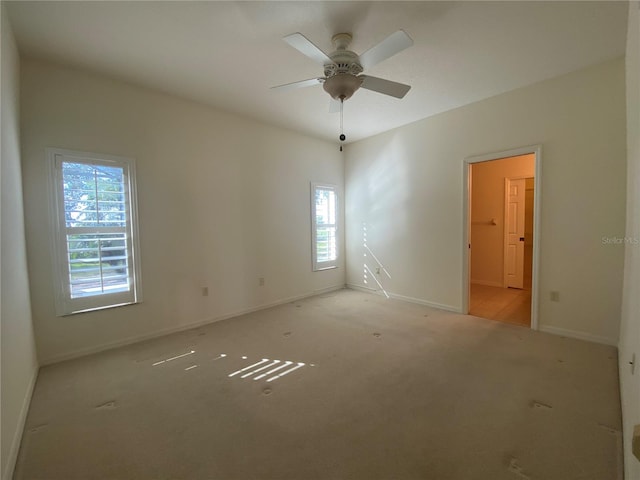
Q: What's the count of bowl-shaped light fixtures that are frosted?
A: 1